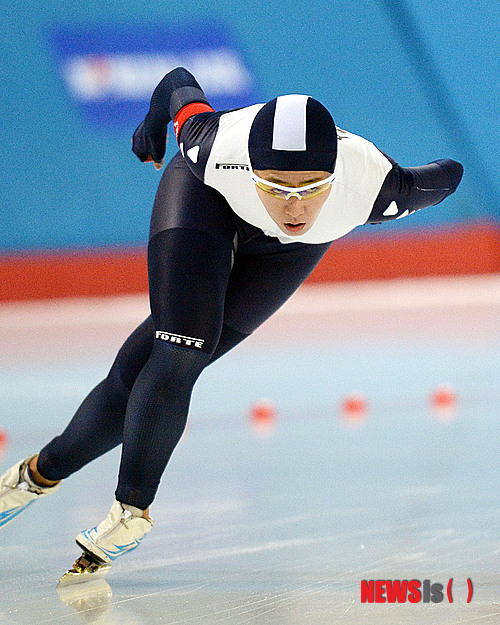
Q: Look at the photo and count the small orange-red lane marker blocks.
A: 4